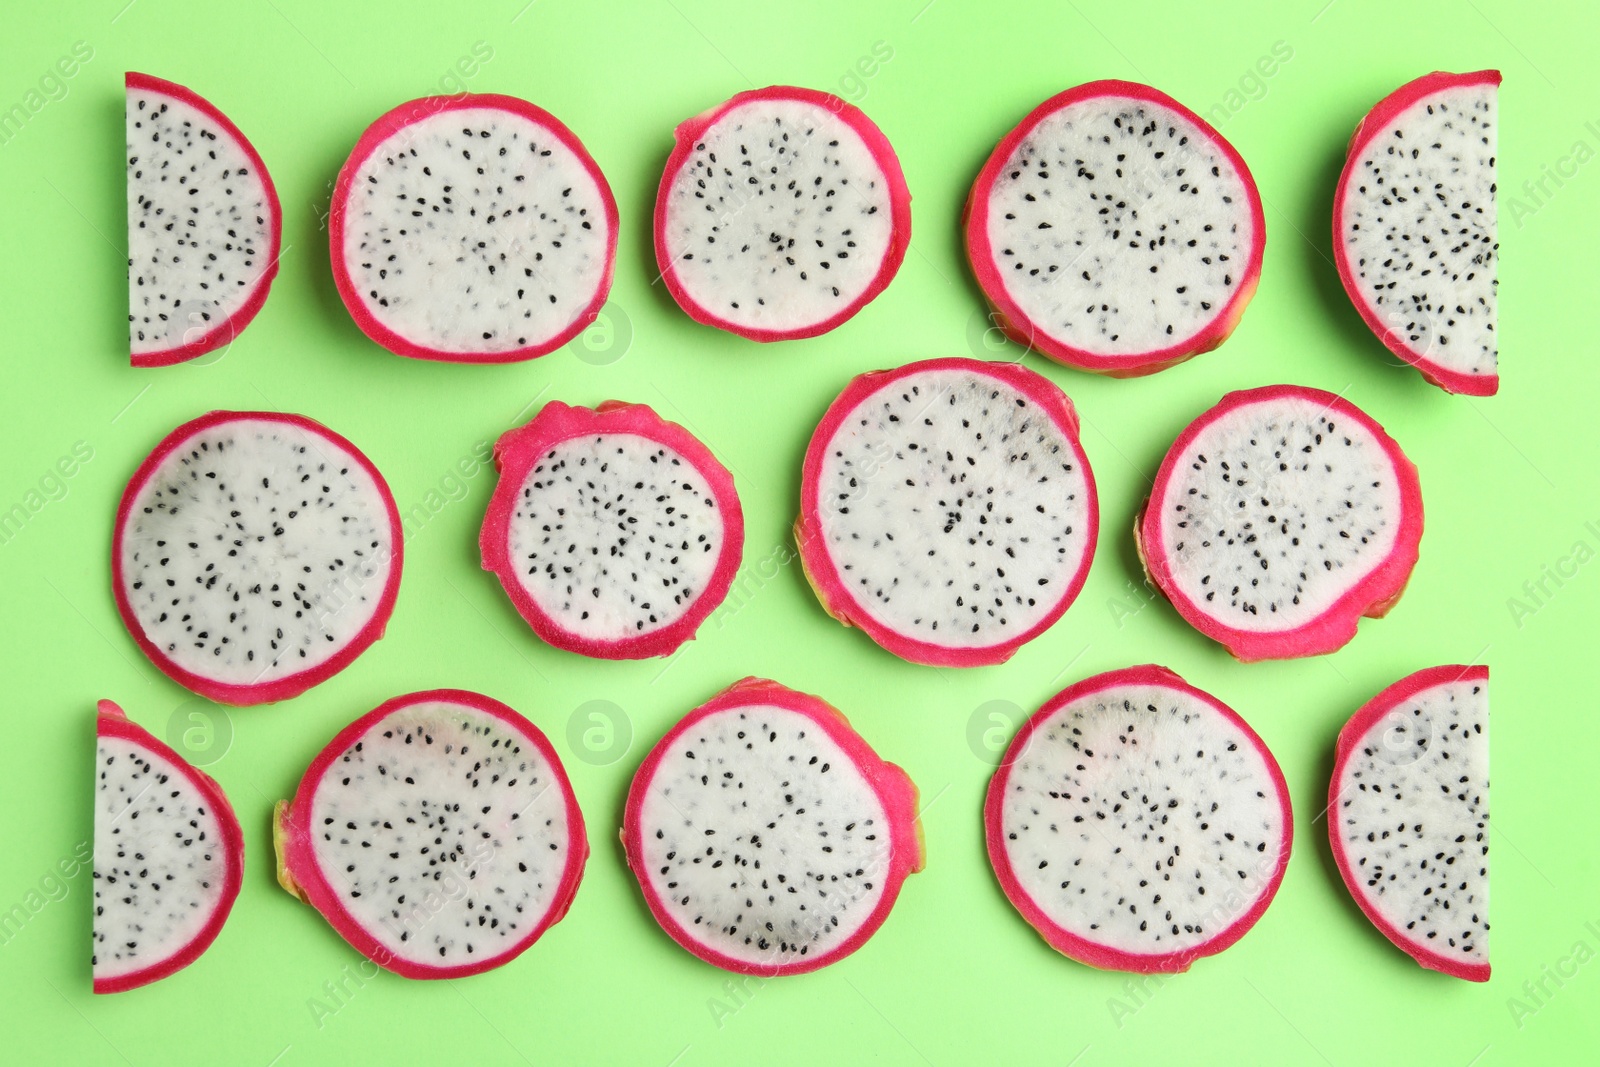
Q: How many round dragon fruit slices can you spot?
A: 10